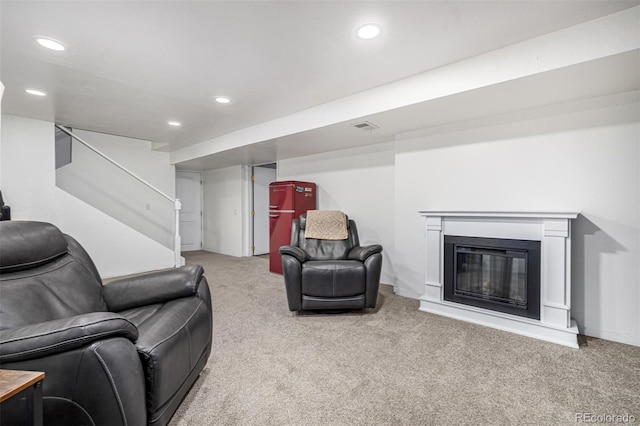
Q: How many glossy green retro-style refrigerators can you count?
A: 0